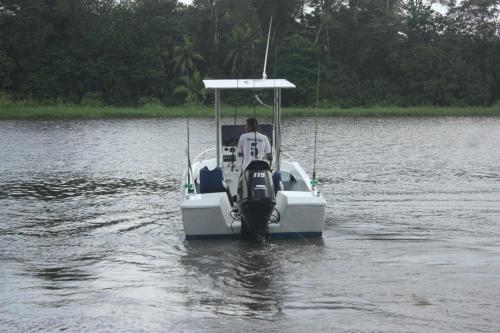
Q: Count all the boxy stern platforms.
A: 2